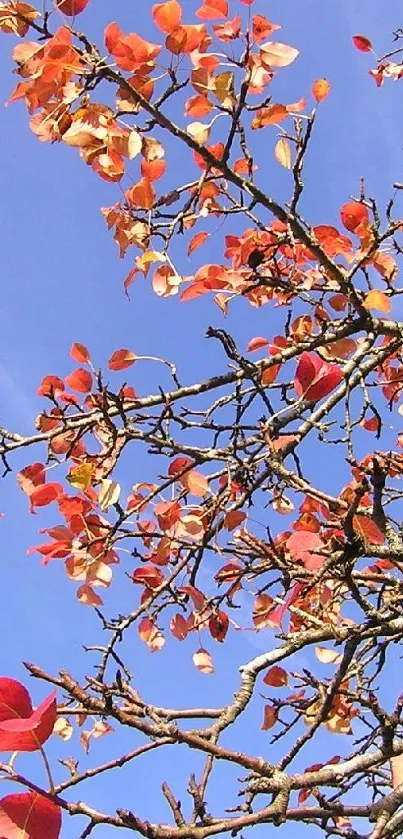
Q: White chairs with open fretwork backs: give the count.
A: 0